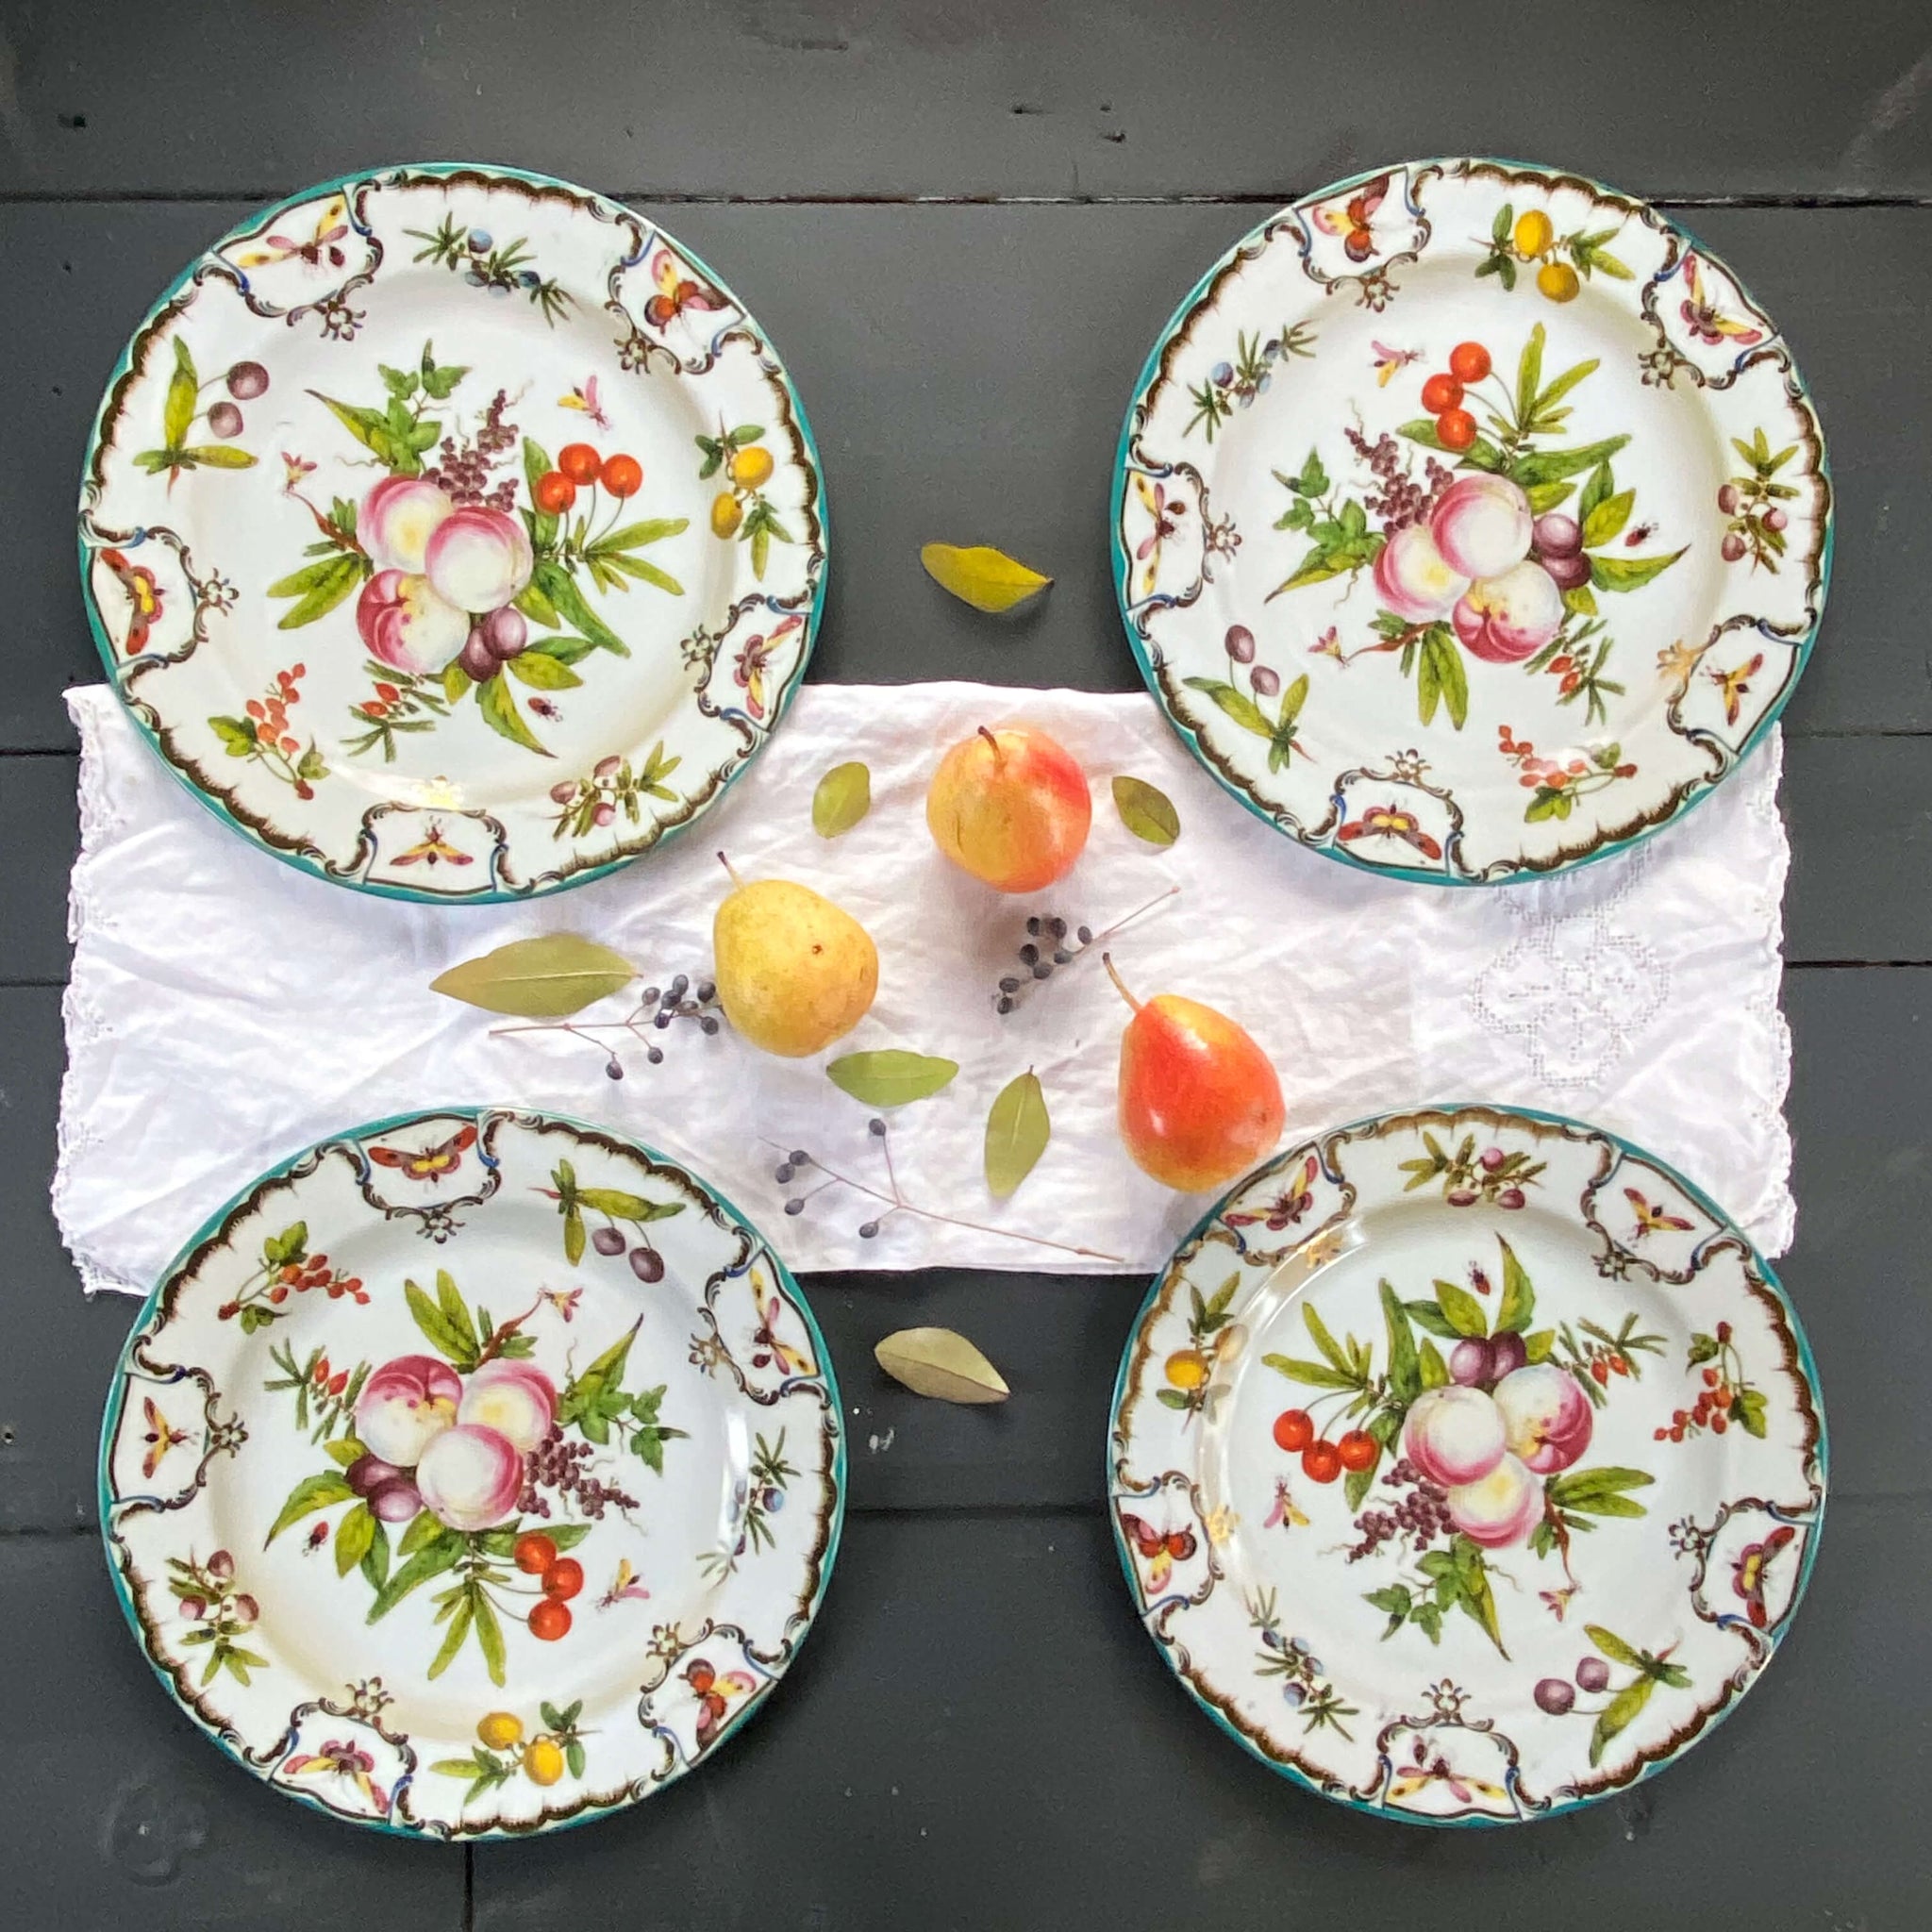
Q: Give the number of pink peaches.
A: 12